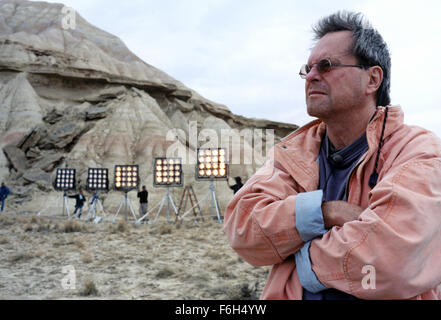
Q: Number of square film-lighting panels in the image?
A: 5